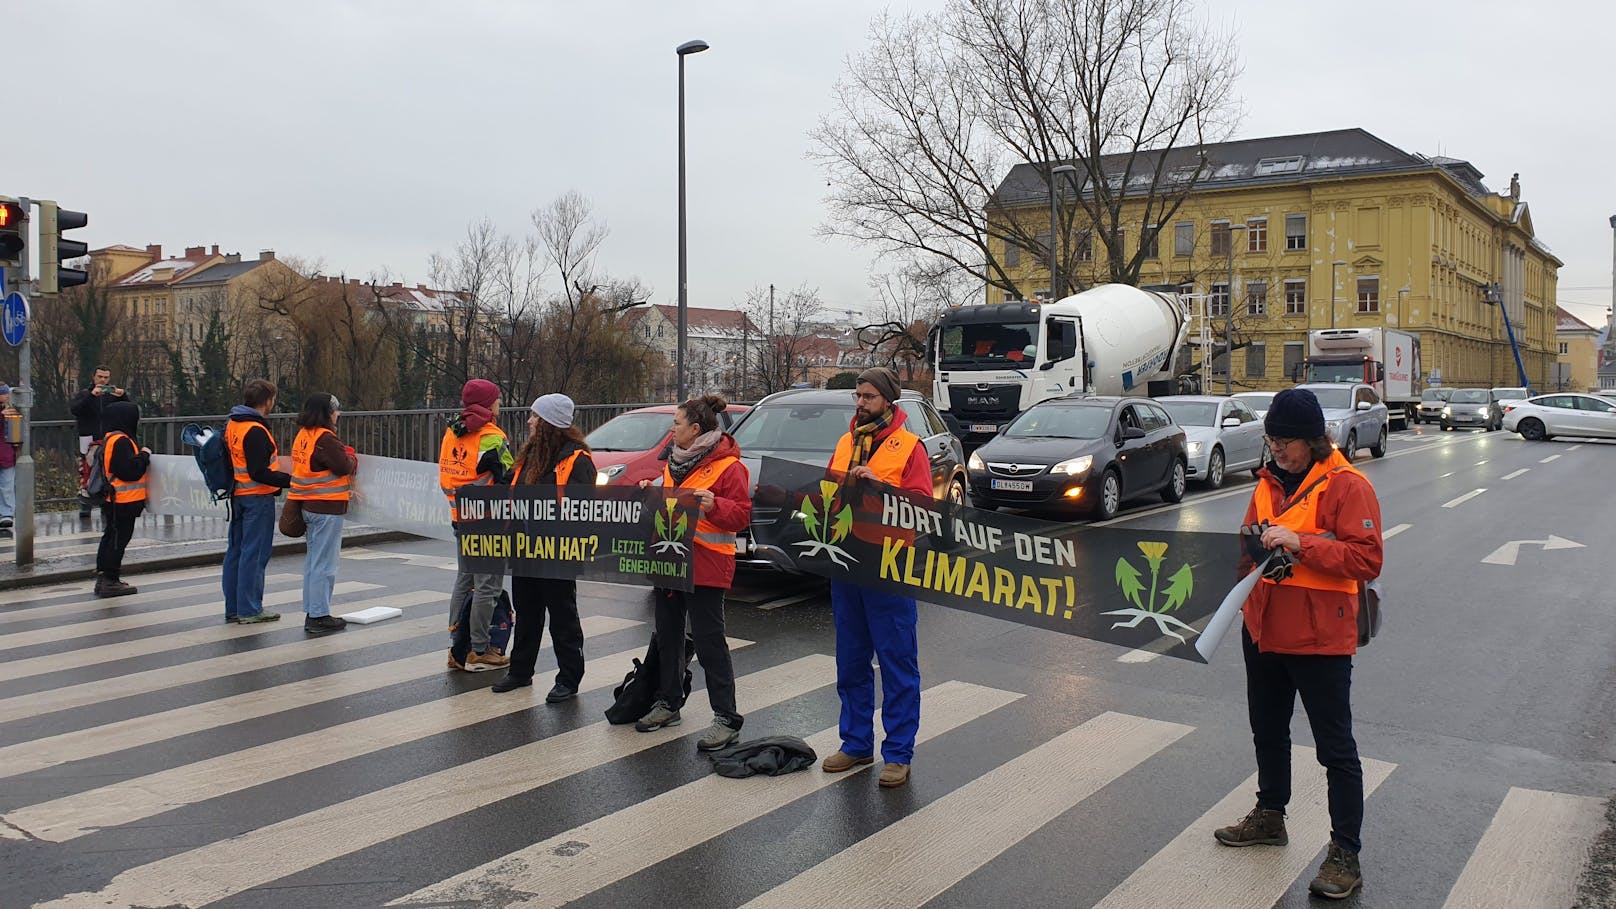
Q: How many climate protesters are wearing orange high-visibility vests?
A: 8